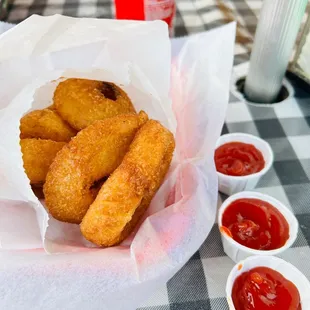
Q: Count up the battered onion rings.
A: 5